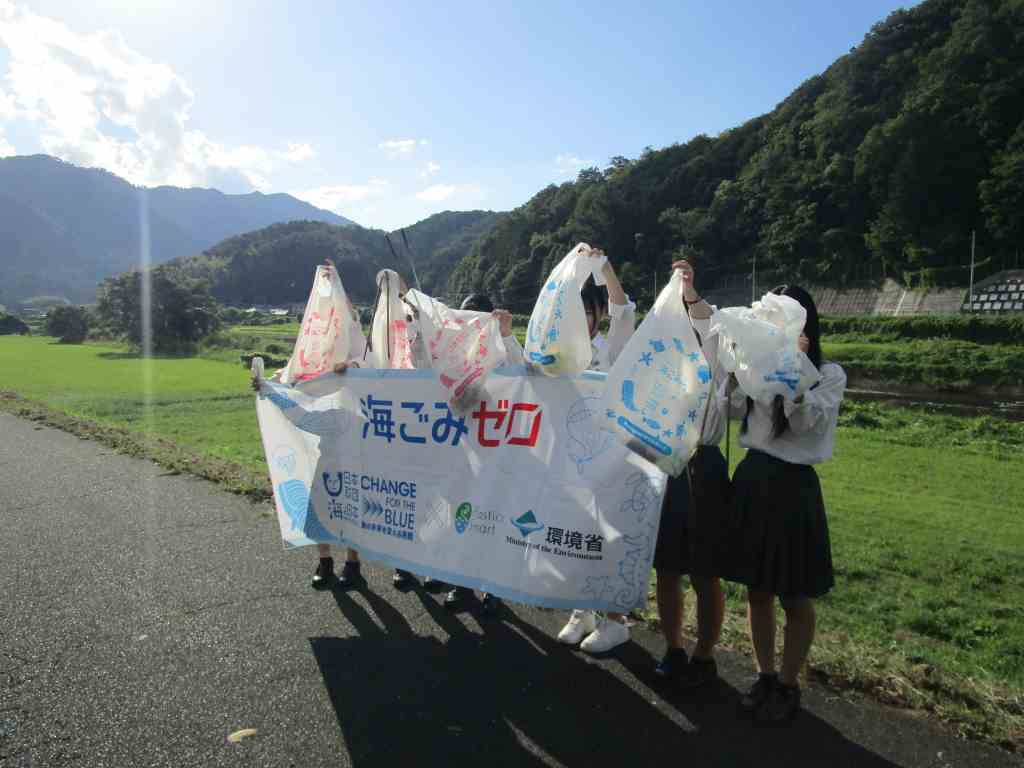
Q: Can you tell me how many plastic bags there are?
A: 6